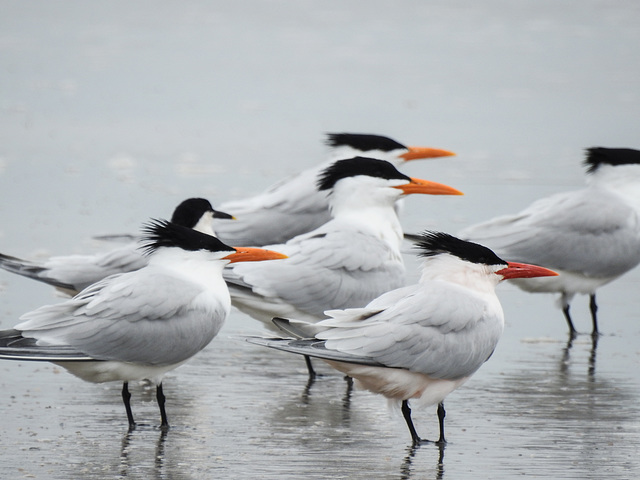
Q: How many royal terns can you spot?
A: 5